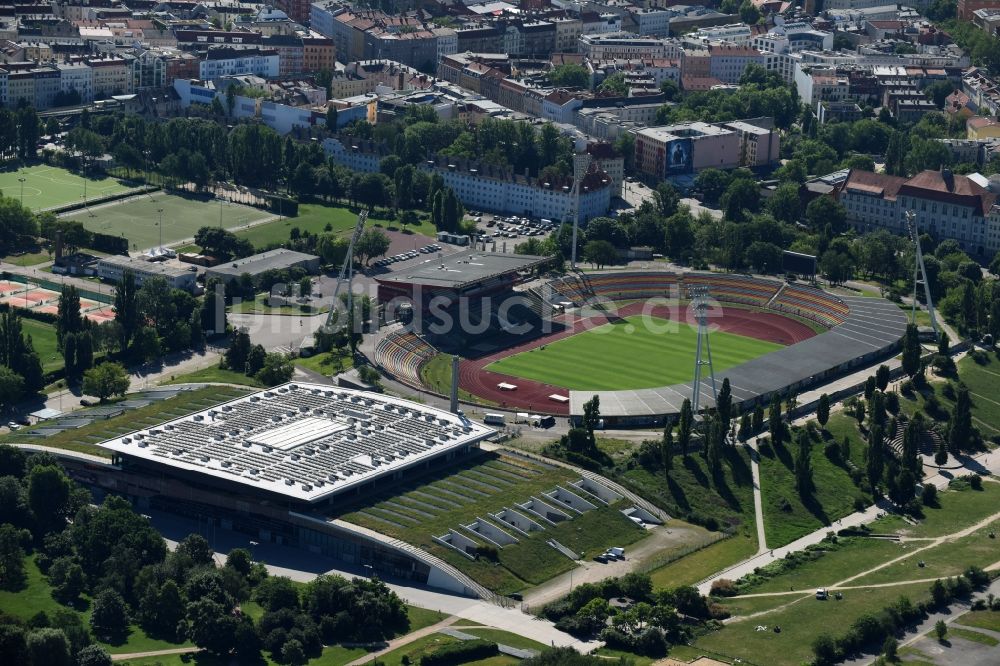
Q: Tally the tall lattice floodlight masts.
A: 4